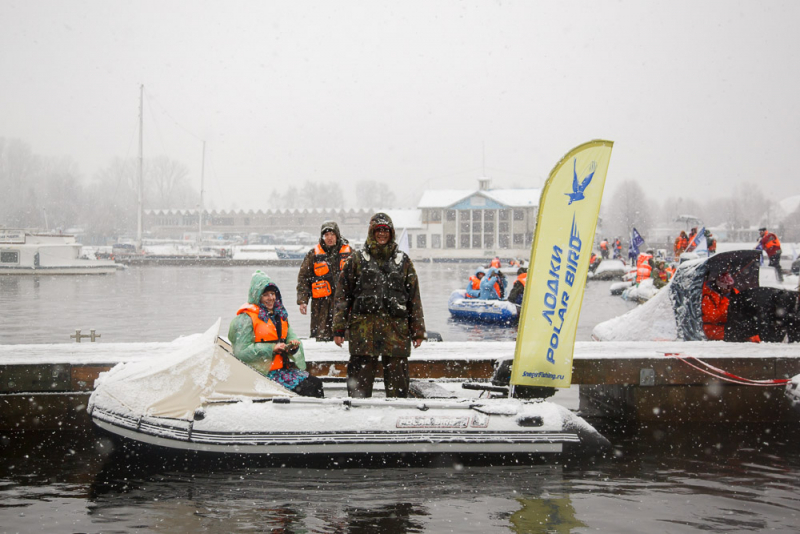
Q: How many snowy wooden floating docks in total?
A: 1